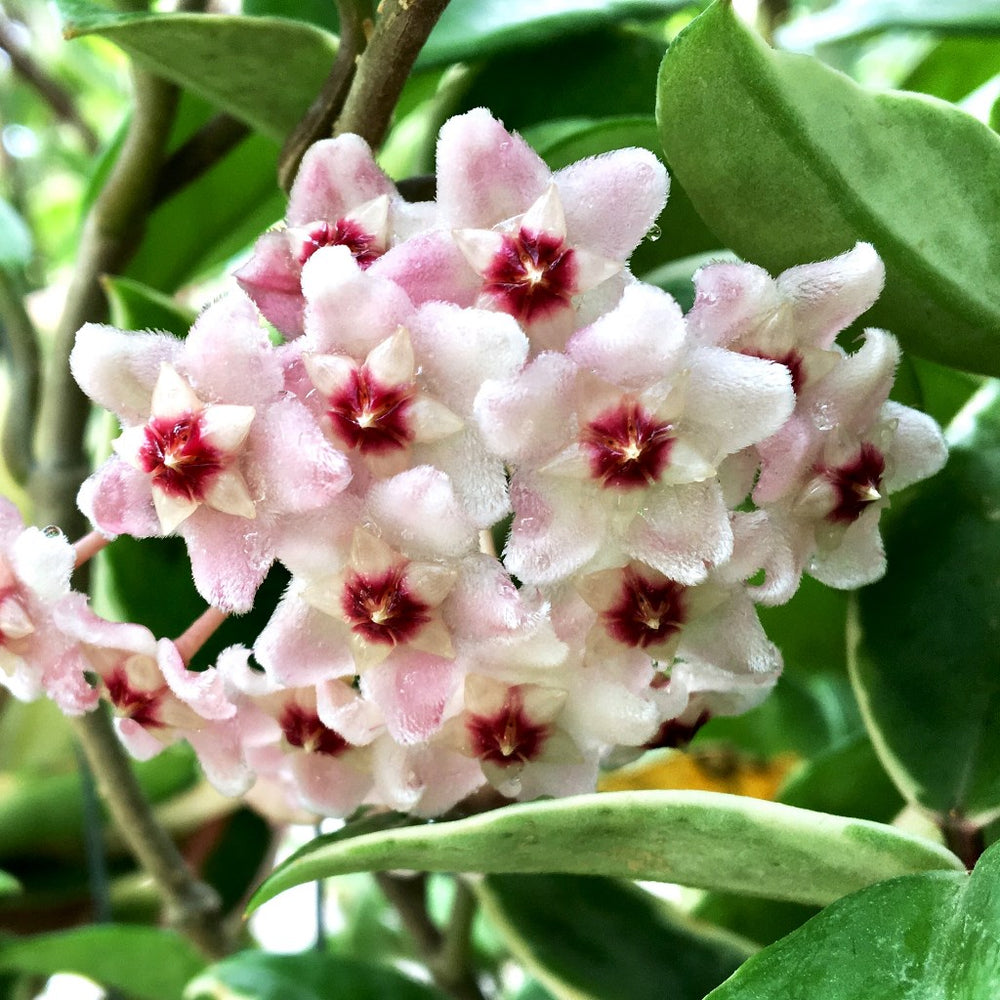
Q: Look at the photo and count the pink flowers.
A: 14